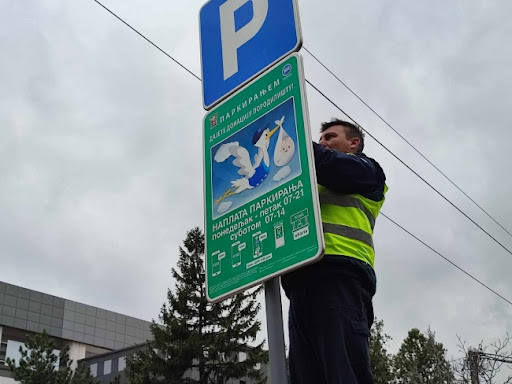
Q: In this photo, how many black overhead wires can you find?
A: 3